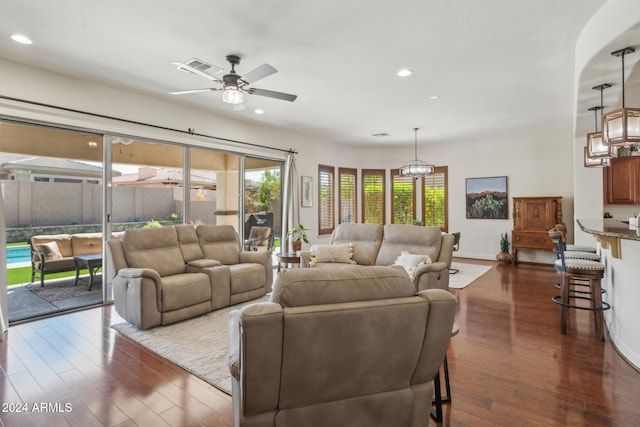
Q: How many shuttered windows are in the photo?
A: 5